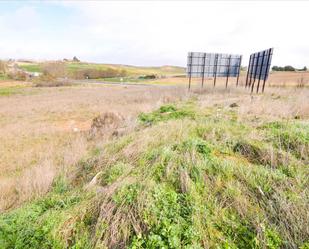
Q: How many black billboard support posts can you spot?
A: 10